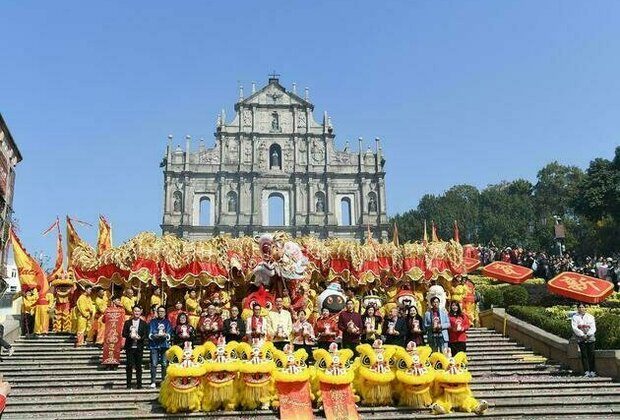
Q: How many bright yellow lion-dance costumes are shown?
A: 8